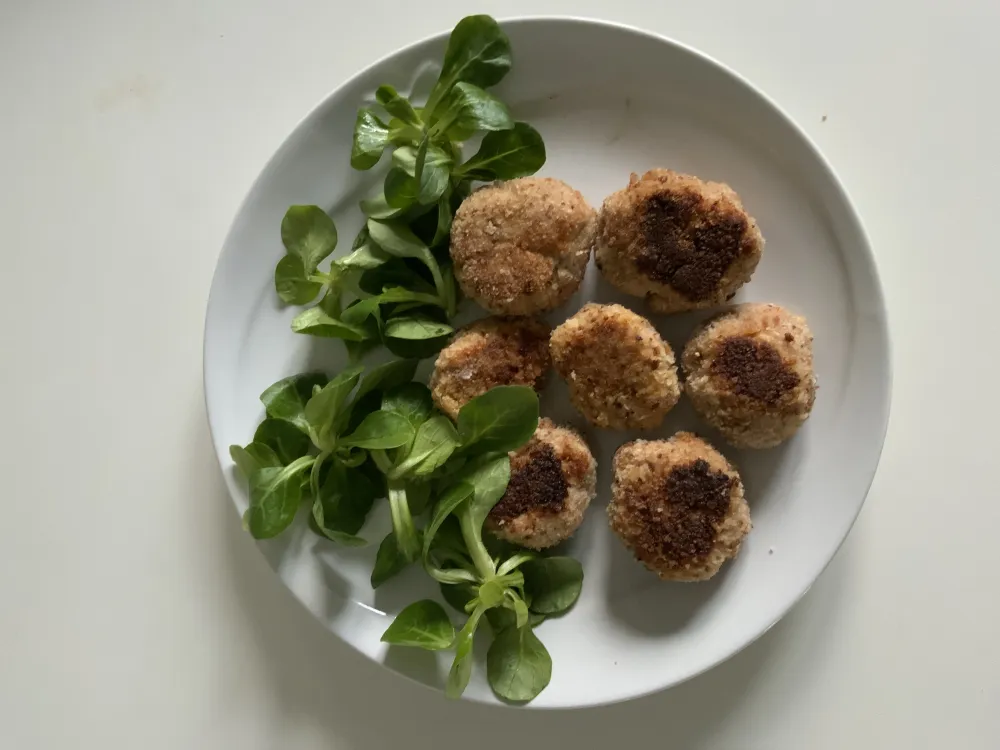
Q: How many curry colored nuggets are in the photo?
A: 7